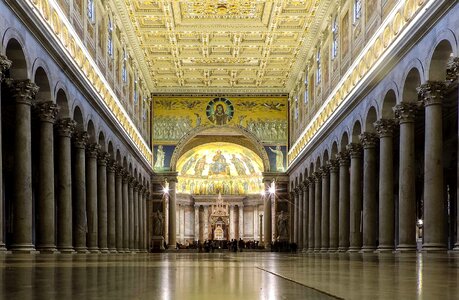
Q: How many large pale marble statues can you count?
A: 2